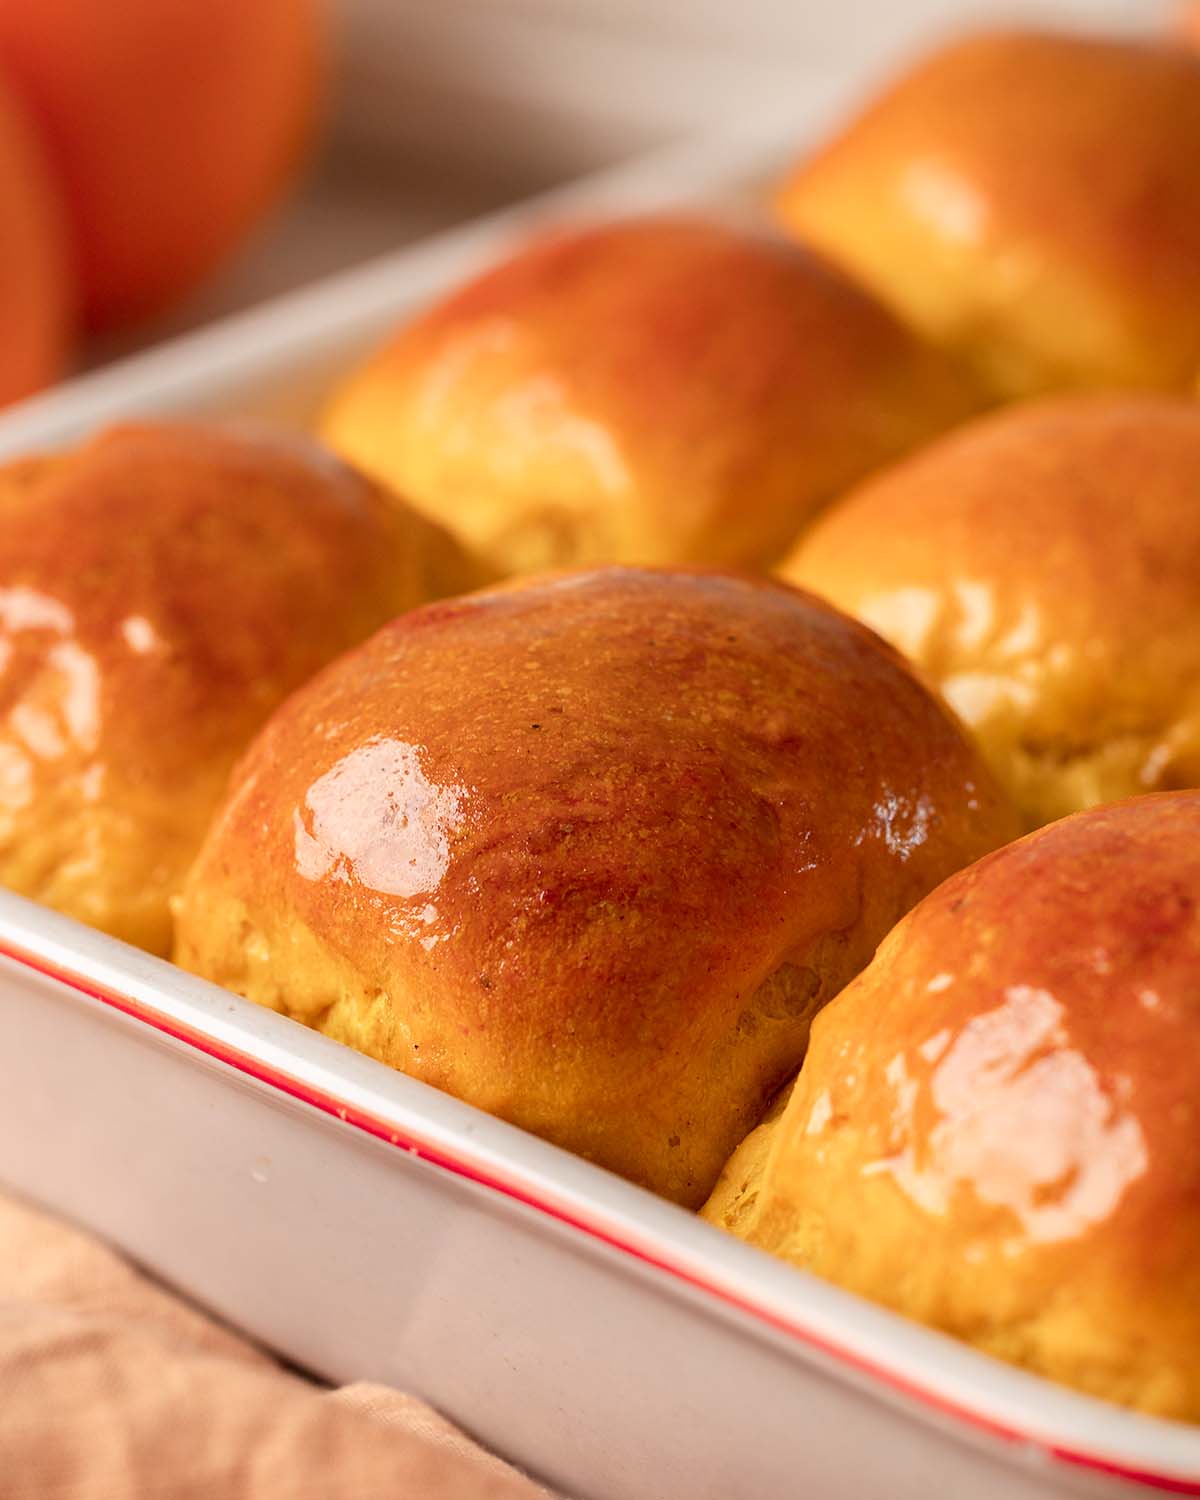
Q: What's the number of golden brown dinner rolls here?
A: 6